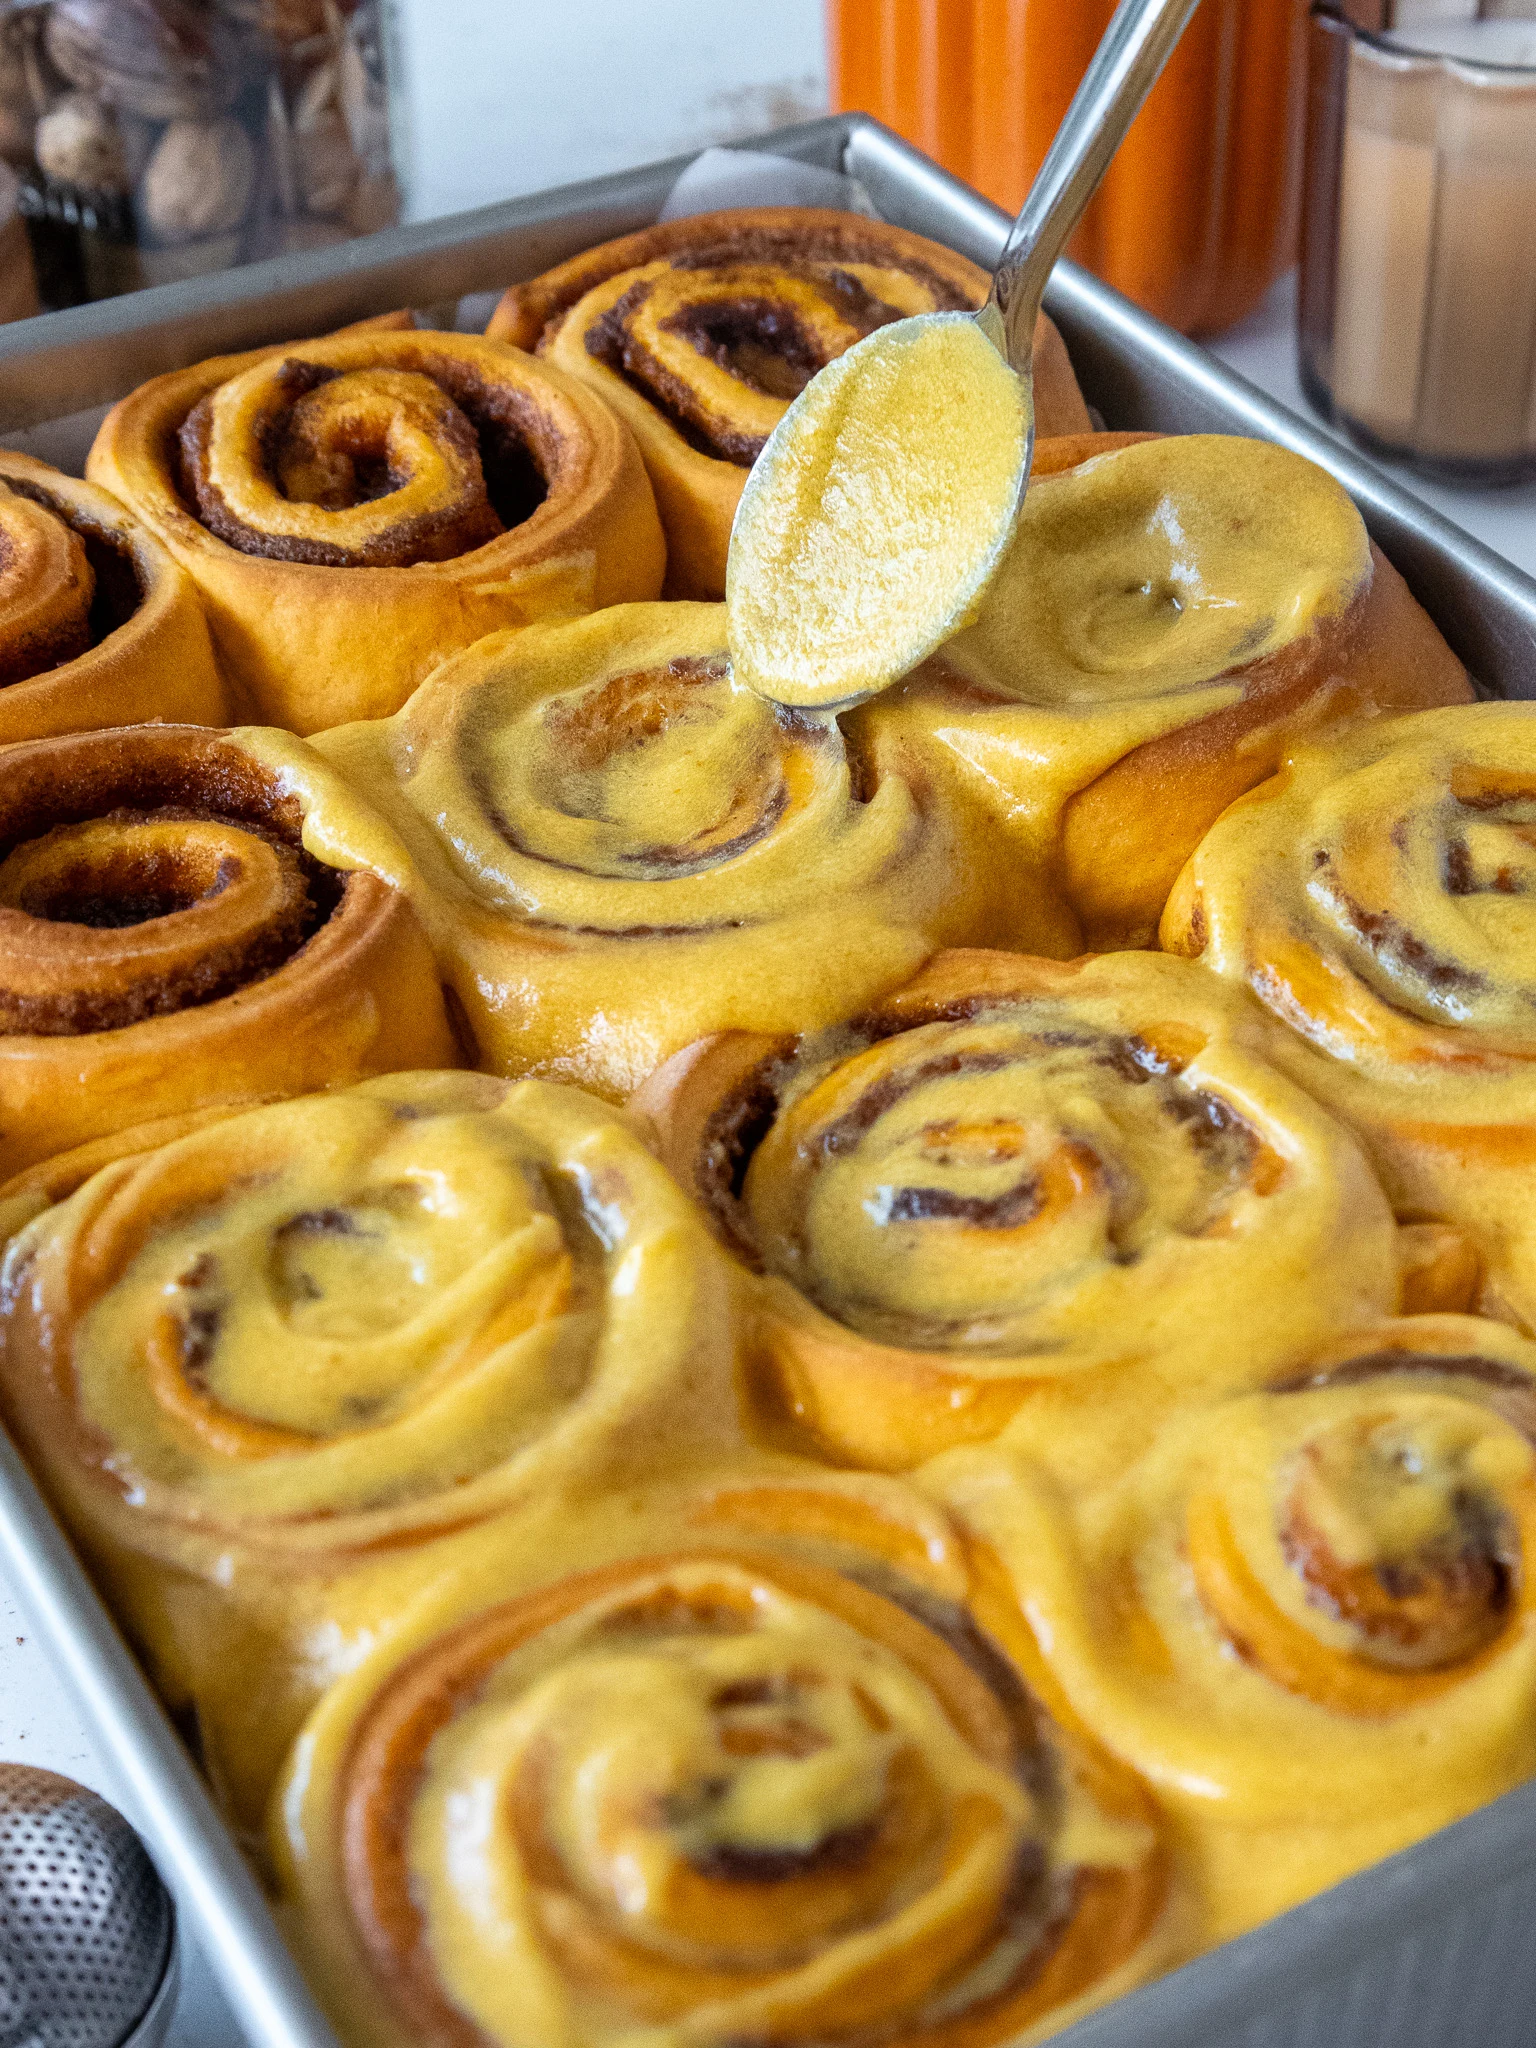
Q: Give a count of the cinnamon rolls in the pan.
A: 11